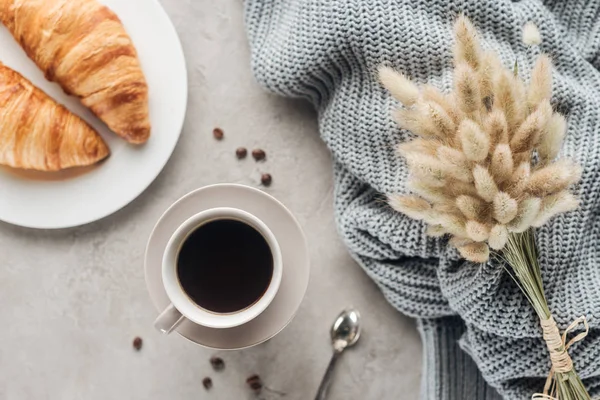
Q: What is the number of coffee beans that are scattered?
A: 8